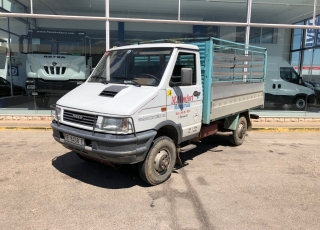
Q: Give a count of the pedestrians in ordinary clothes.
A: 0